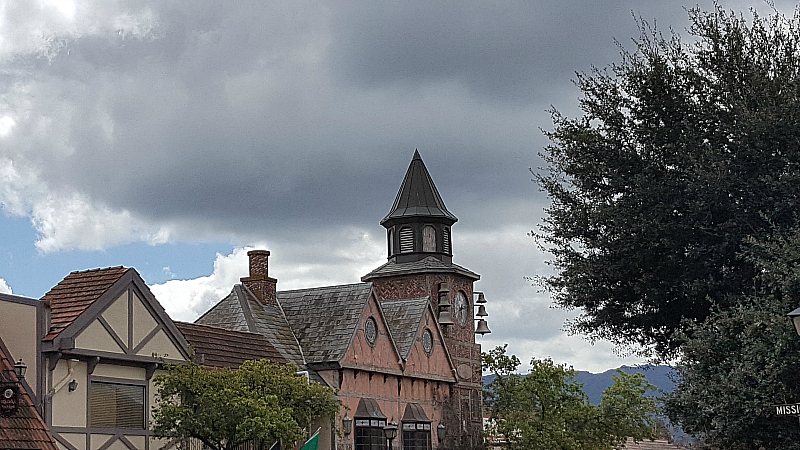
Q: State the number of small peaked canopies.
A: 2